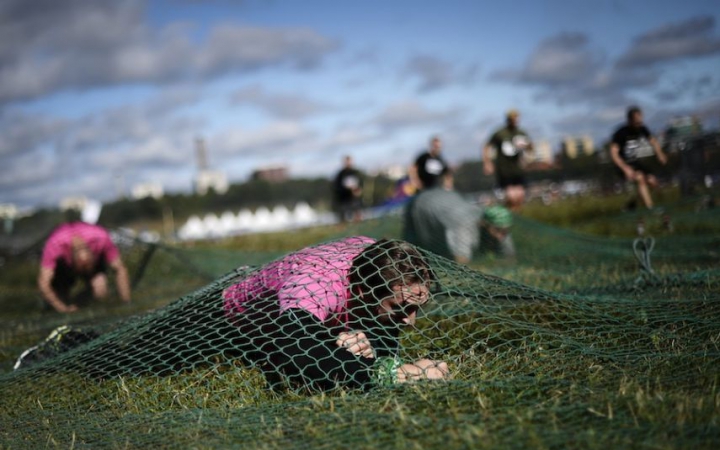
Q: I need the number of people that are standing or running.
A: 4